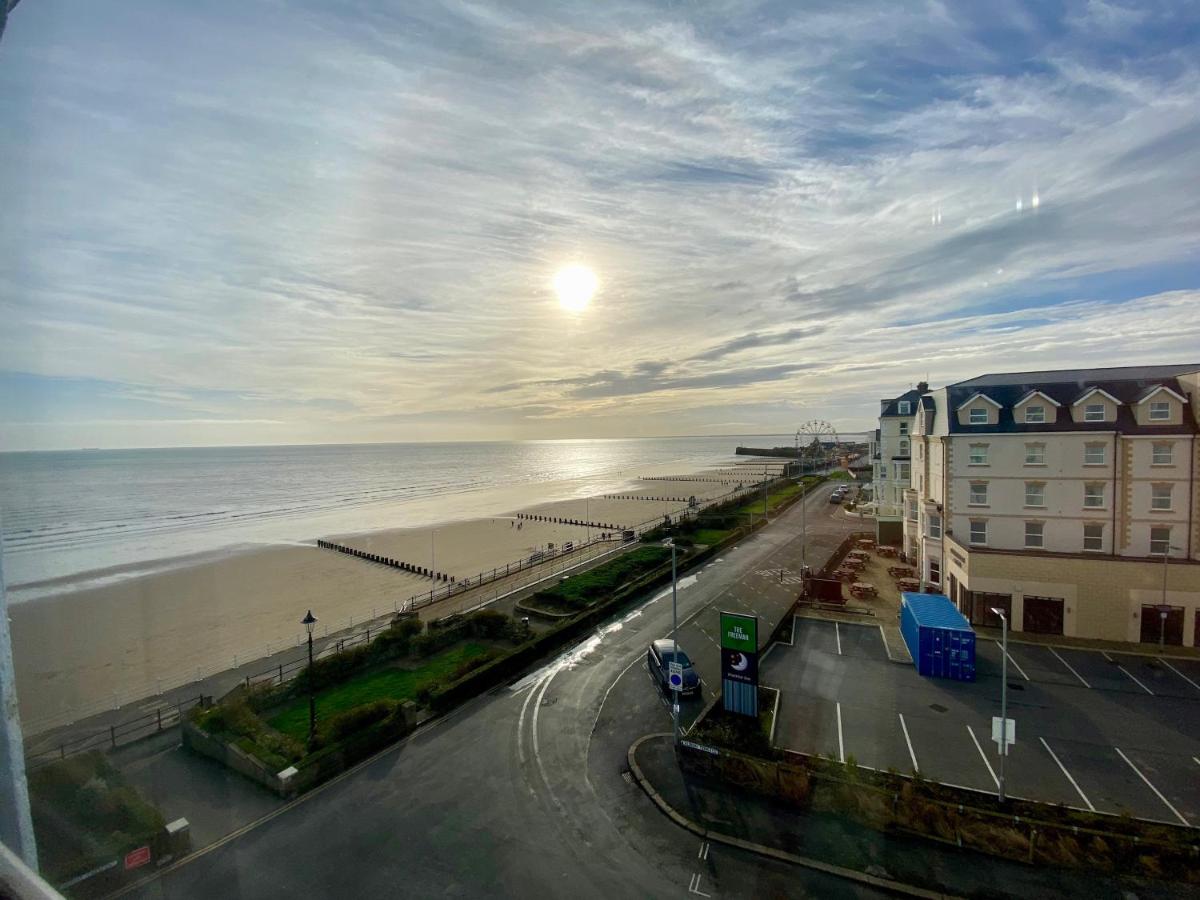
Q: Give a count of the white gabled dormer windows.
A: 4